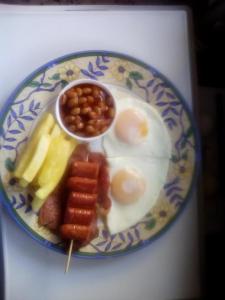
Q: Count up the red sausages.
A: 5